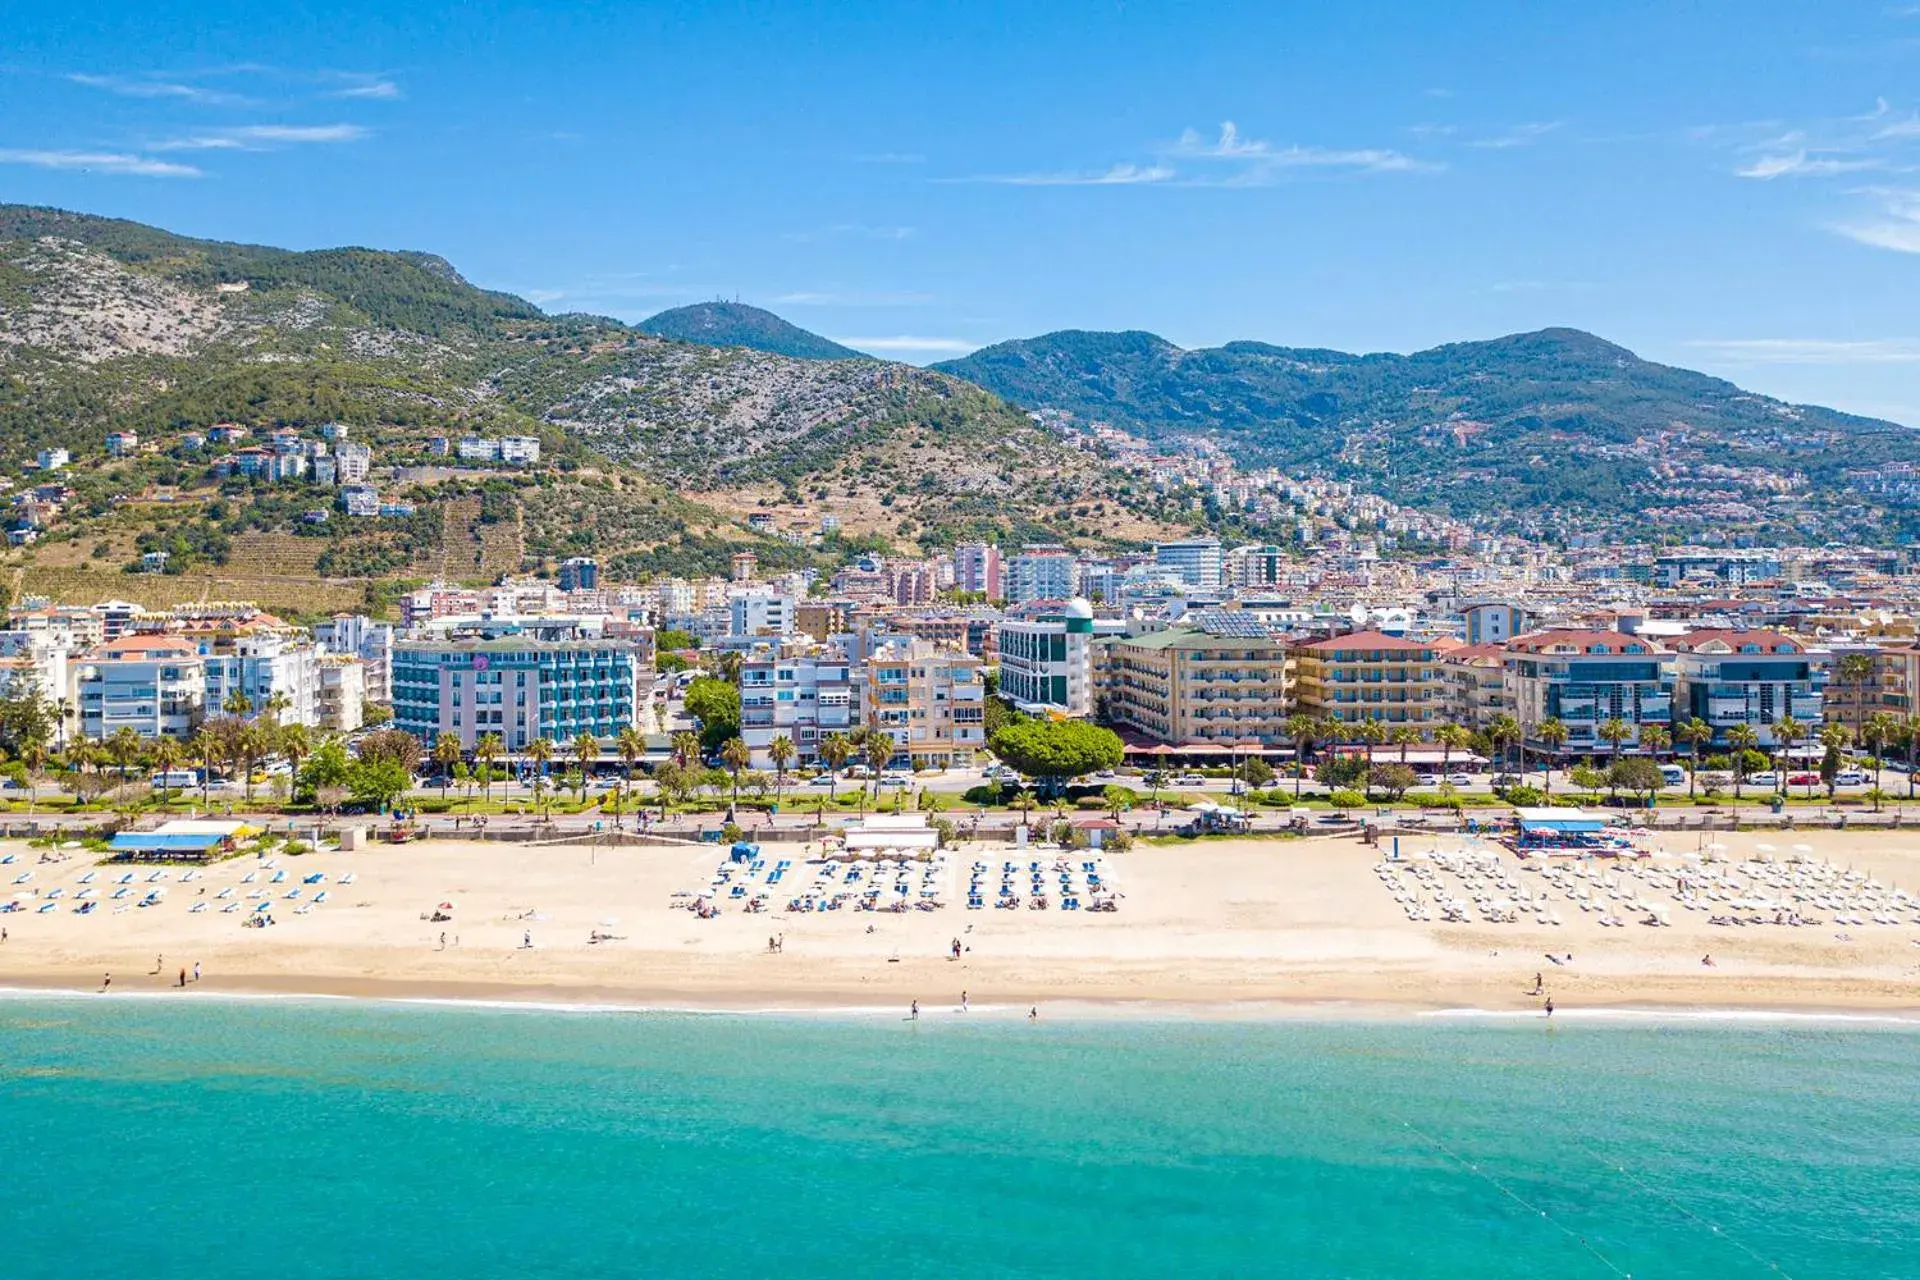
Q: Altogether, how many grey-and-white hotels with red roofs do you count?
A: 2